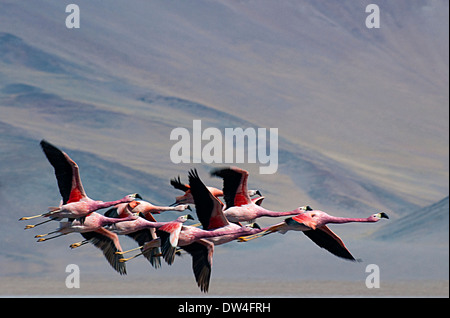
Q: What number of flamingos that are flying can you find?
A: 9